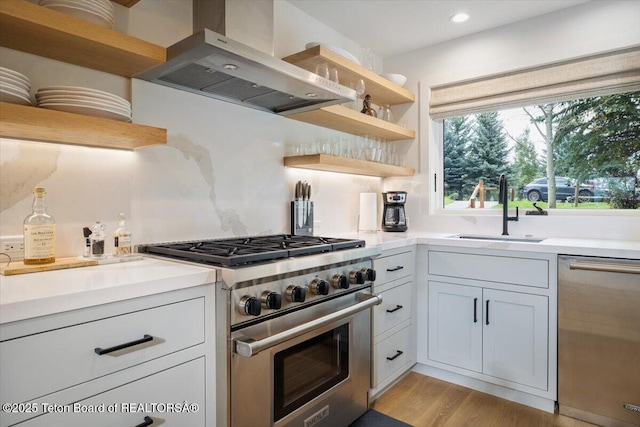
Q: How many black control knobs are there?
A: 7